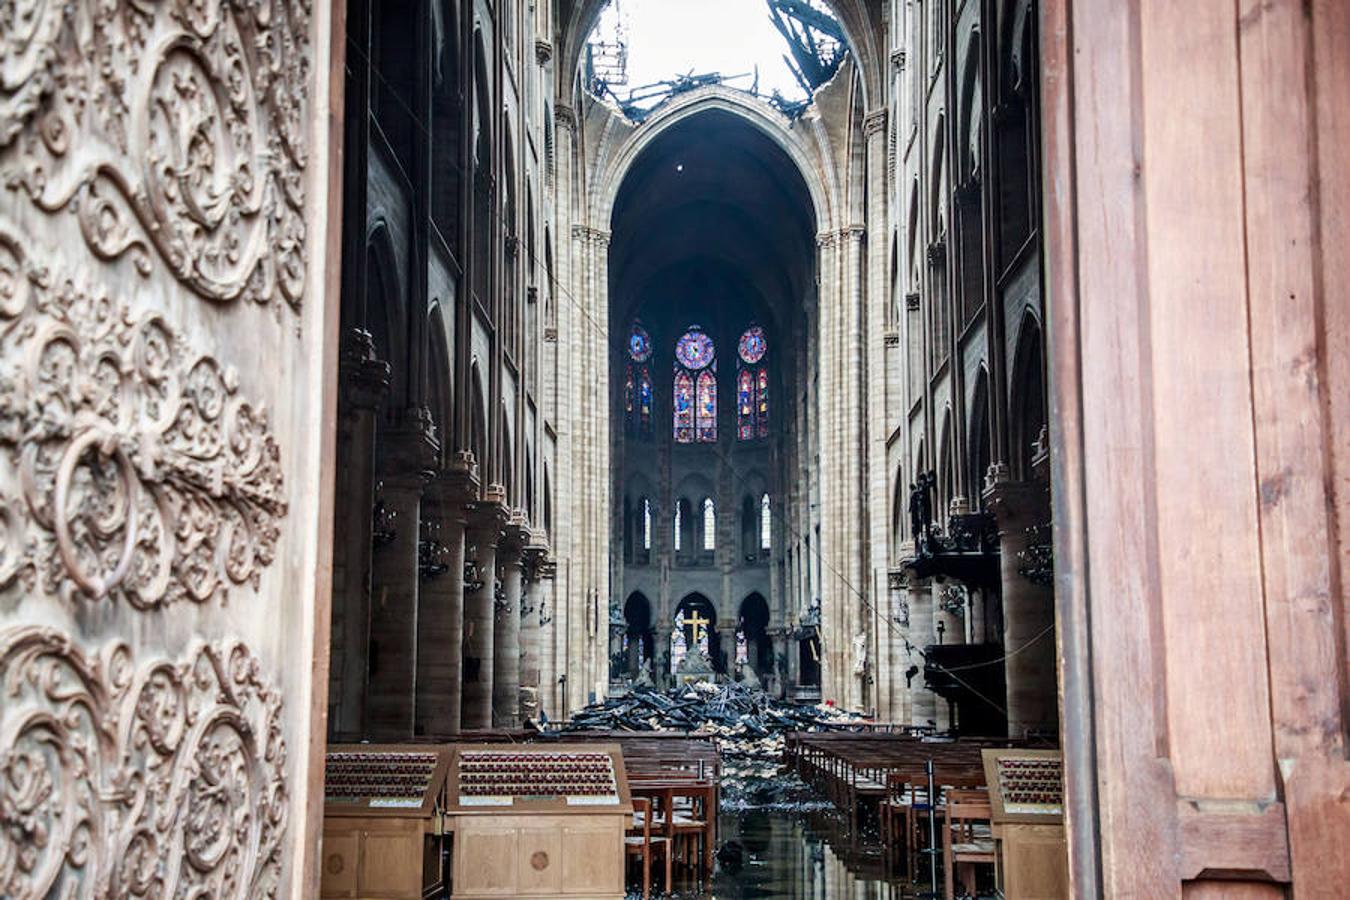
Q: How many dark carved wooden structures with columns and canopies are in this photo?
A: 1